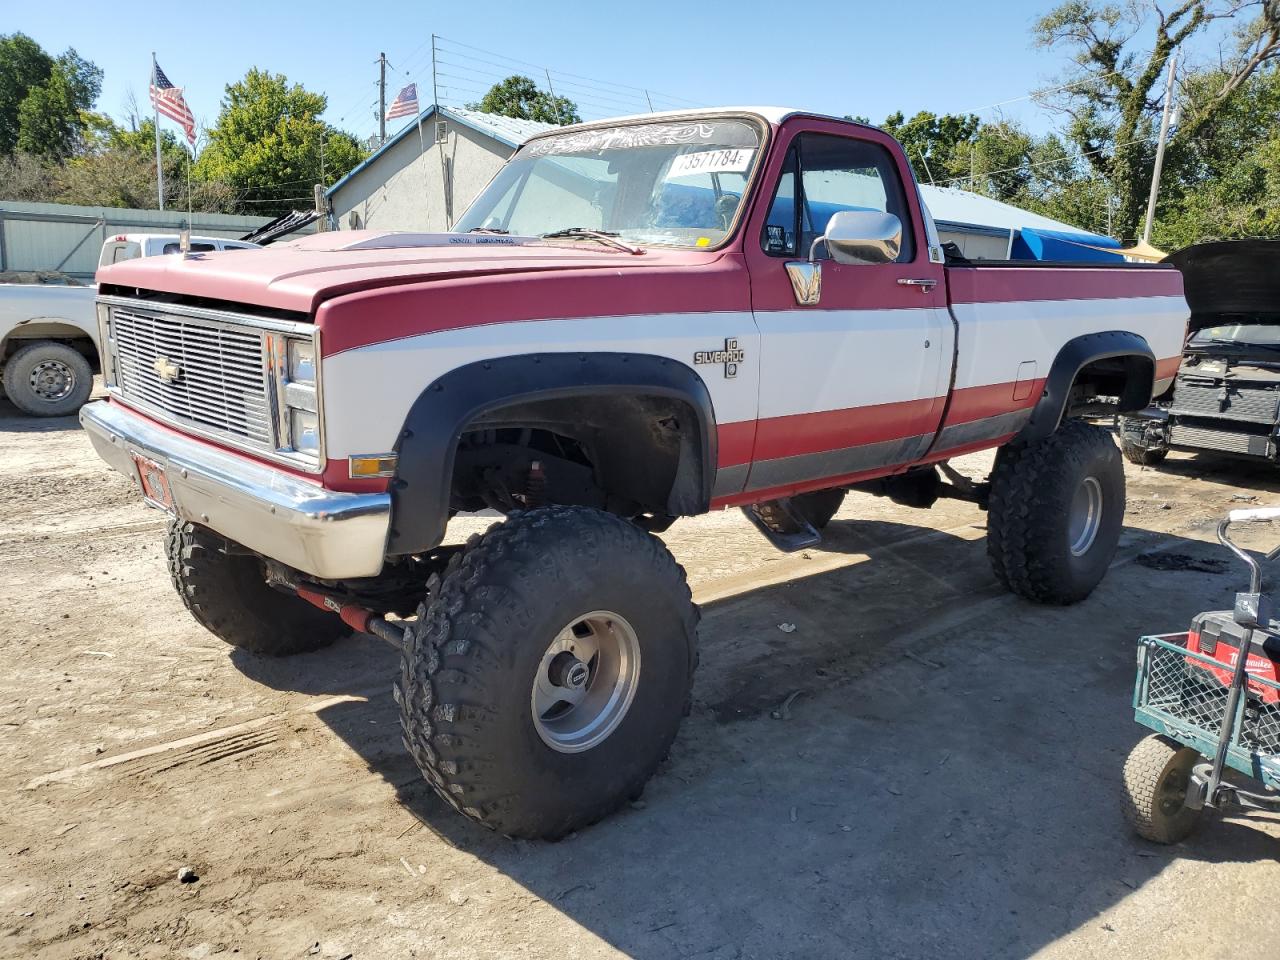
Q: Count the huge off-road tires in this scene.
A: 4